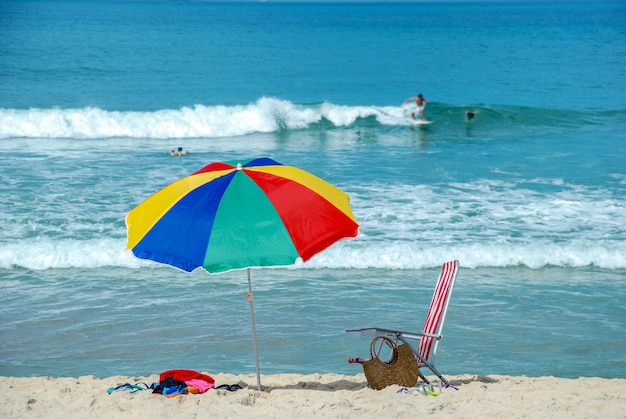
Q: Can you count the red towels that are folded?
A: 1